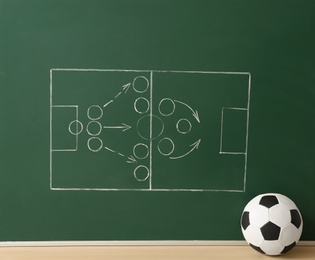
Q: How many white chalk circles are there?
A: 12